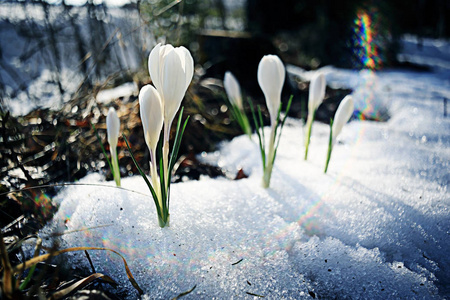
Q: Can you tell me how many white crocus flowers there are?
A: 7